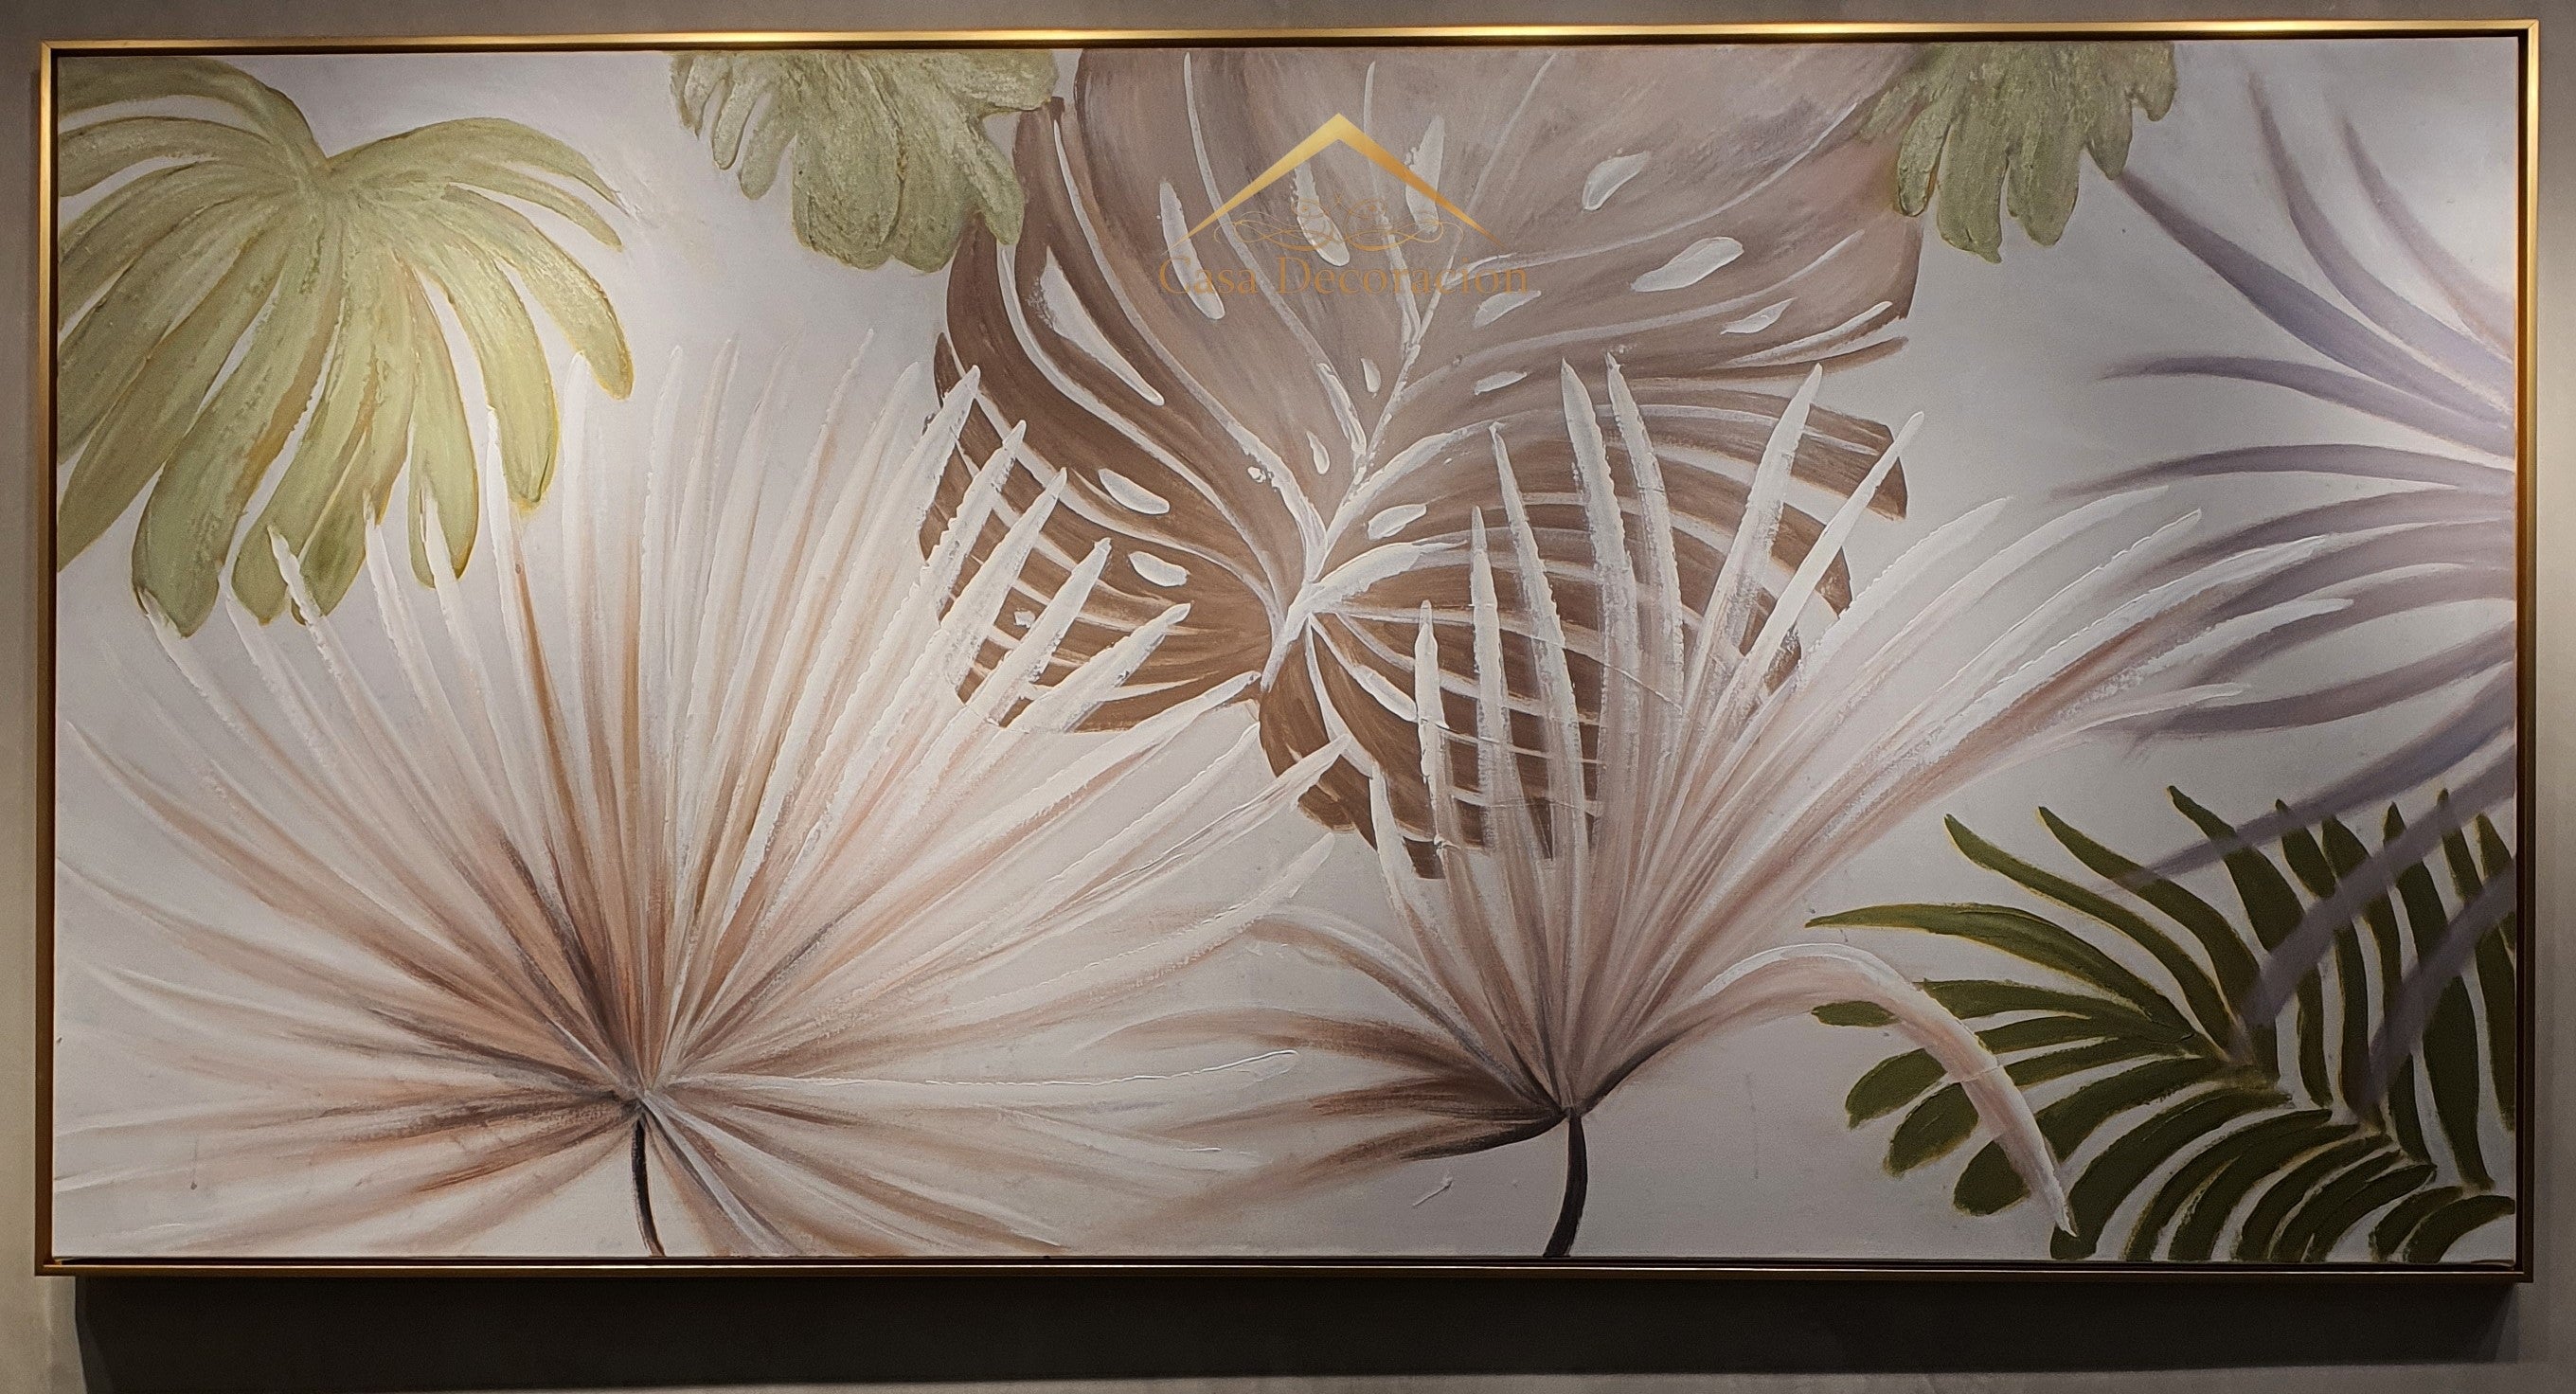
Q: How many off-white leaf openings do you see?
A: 14